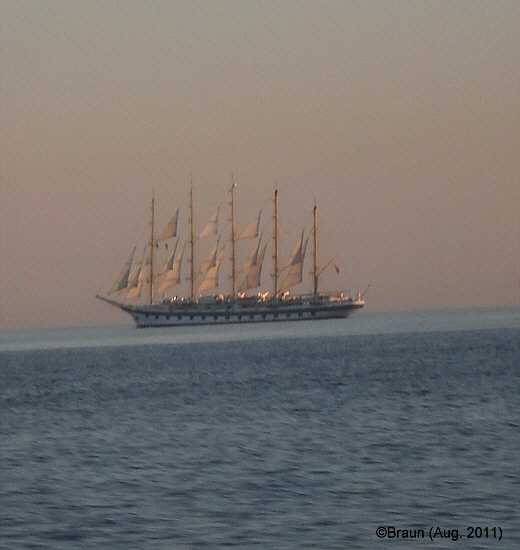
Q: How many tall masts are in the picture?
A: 5